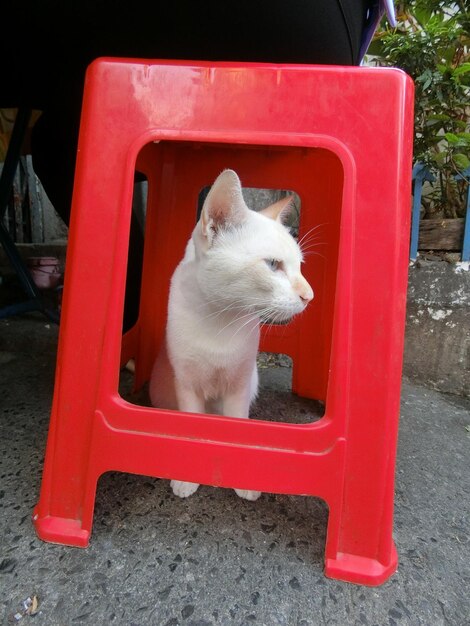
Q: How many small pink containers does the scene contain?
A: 1